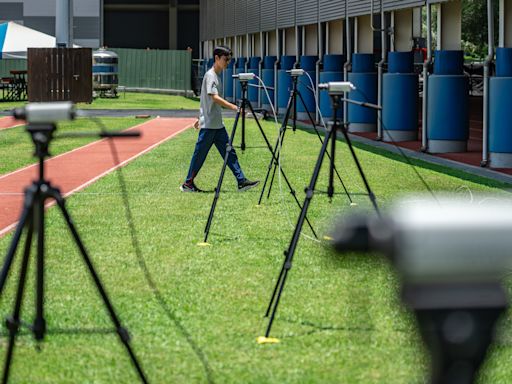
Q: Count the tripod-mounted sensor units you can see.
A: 5